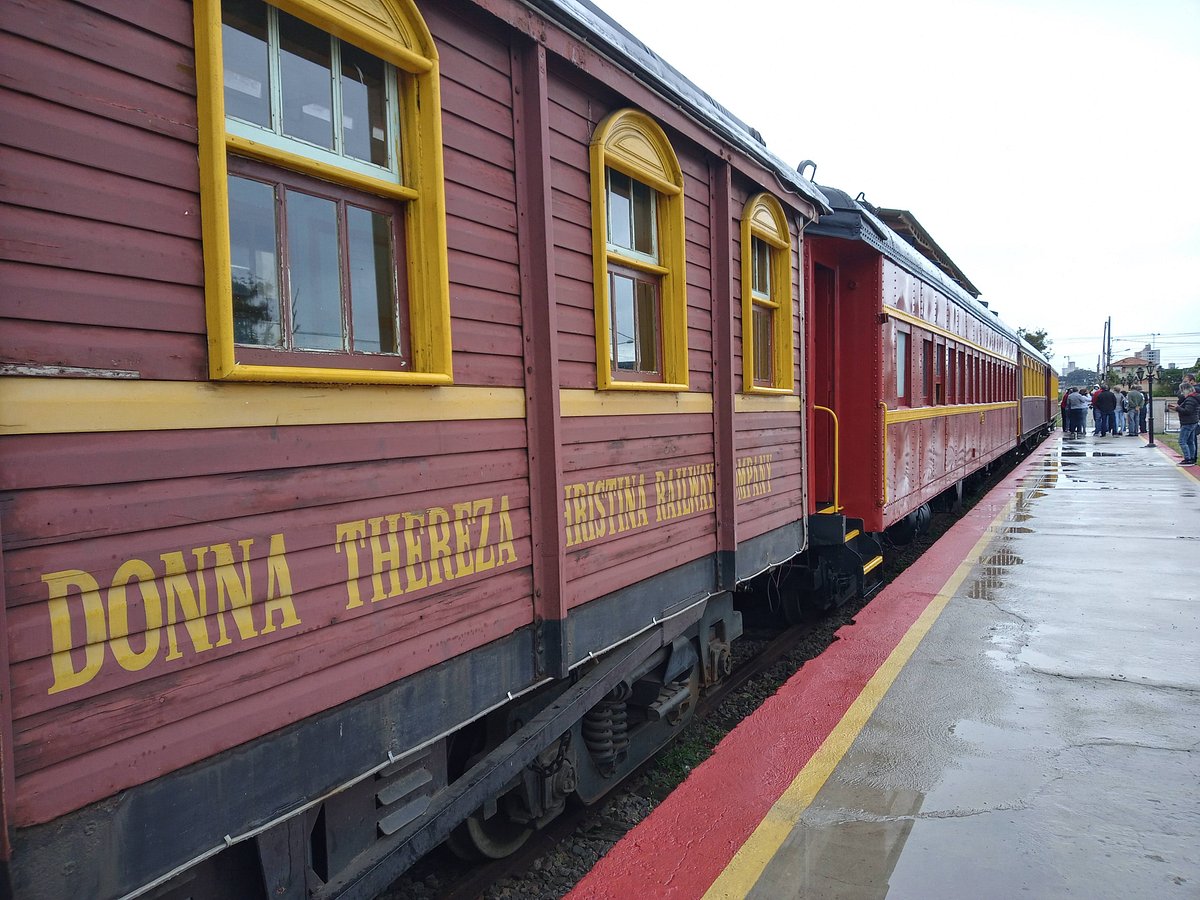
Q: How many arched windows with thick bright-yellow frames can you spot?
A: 3